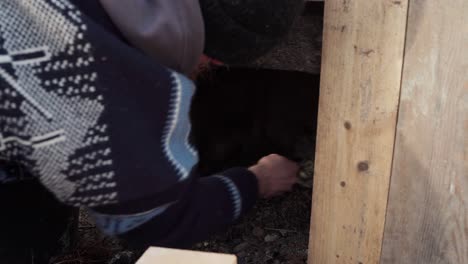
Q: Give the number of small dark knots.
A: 3